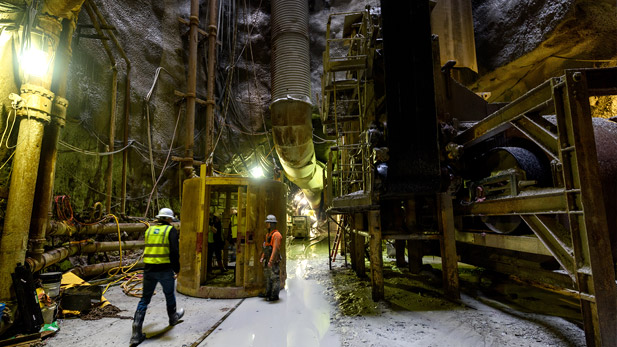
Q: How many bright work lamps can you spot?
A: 2